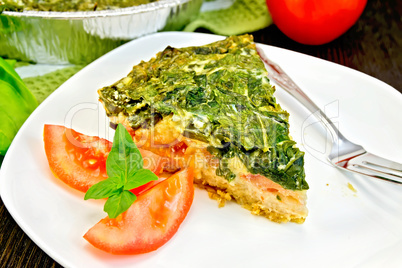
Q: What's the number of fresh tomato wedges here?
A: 2